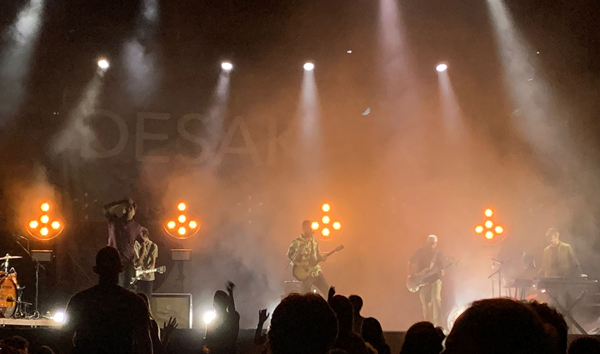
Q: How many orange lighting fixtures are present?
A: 4